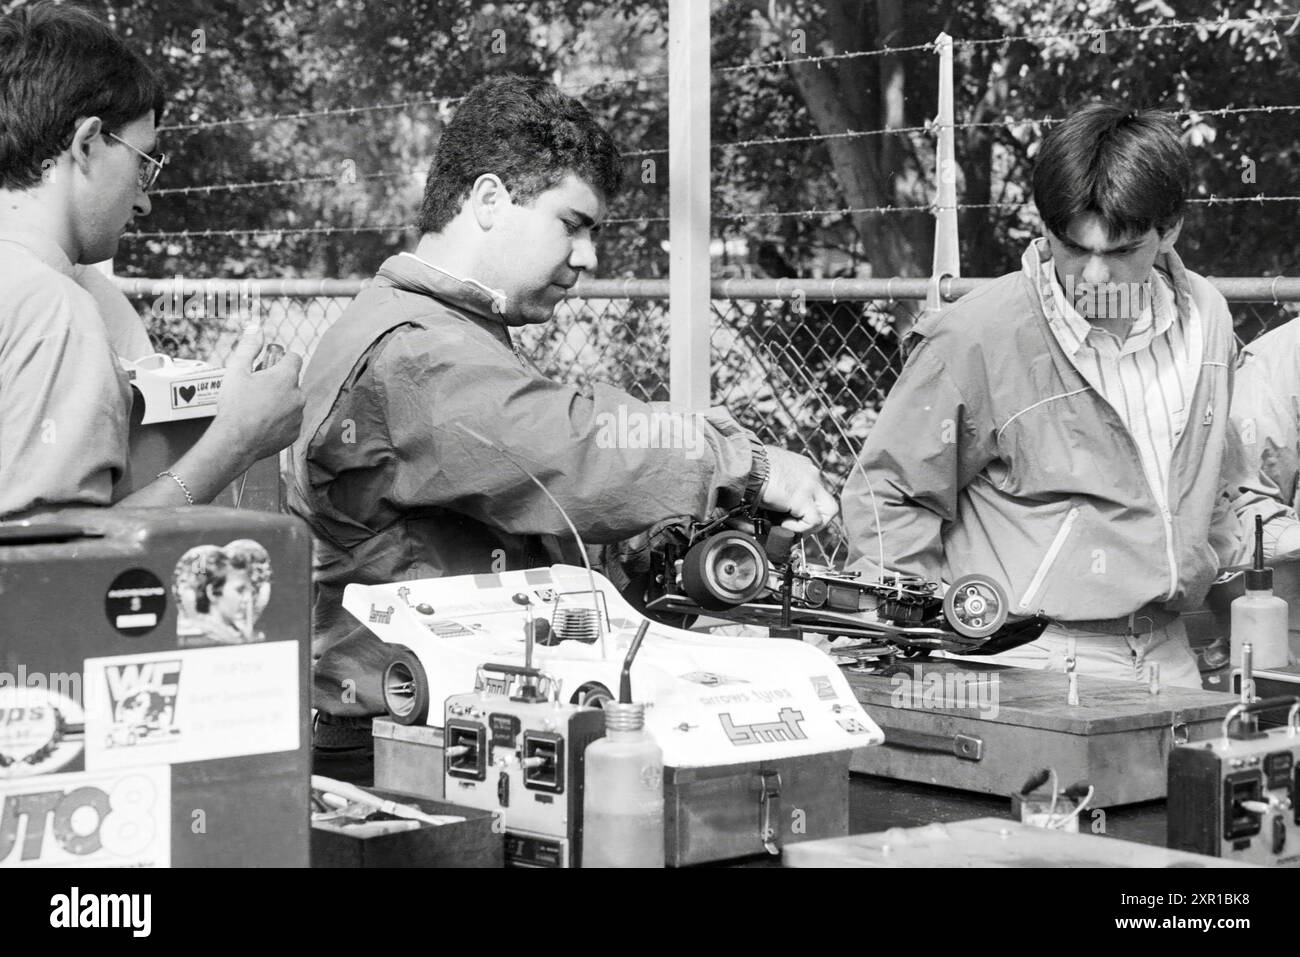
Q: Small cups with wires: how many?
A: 1